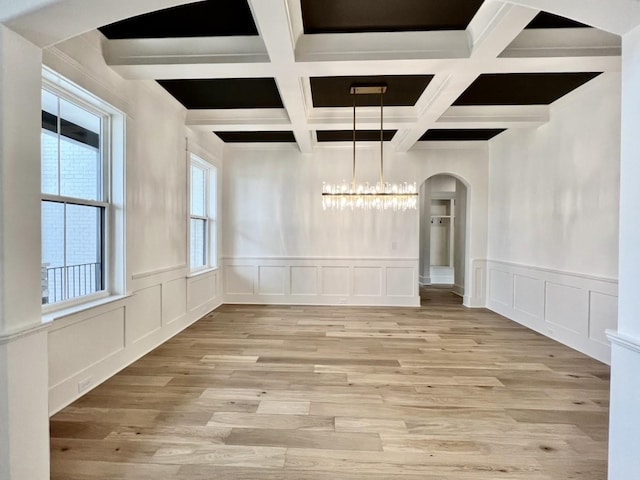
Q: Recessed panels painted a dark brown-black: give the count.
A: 9